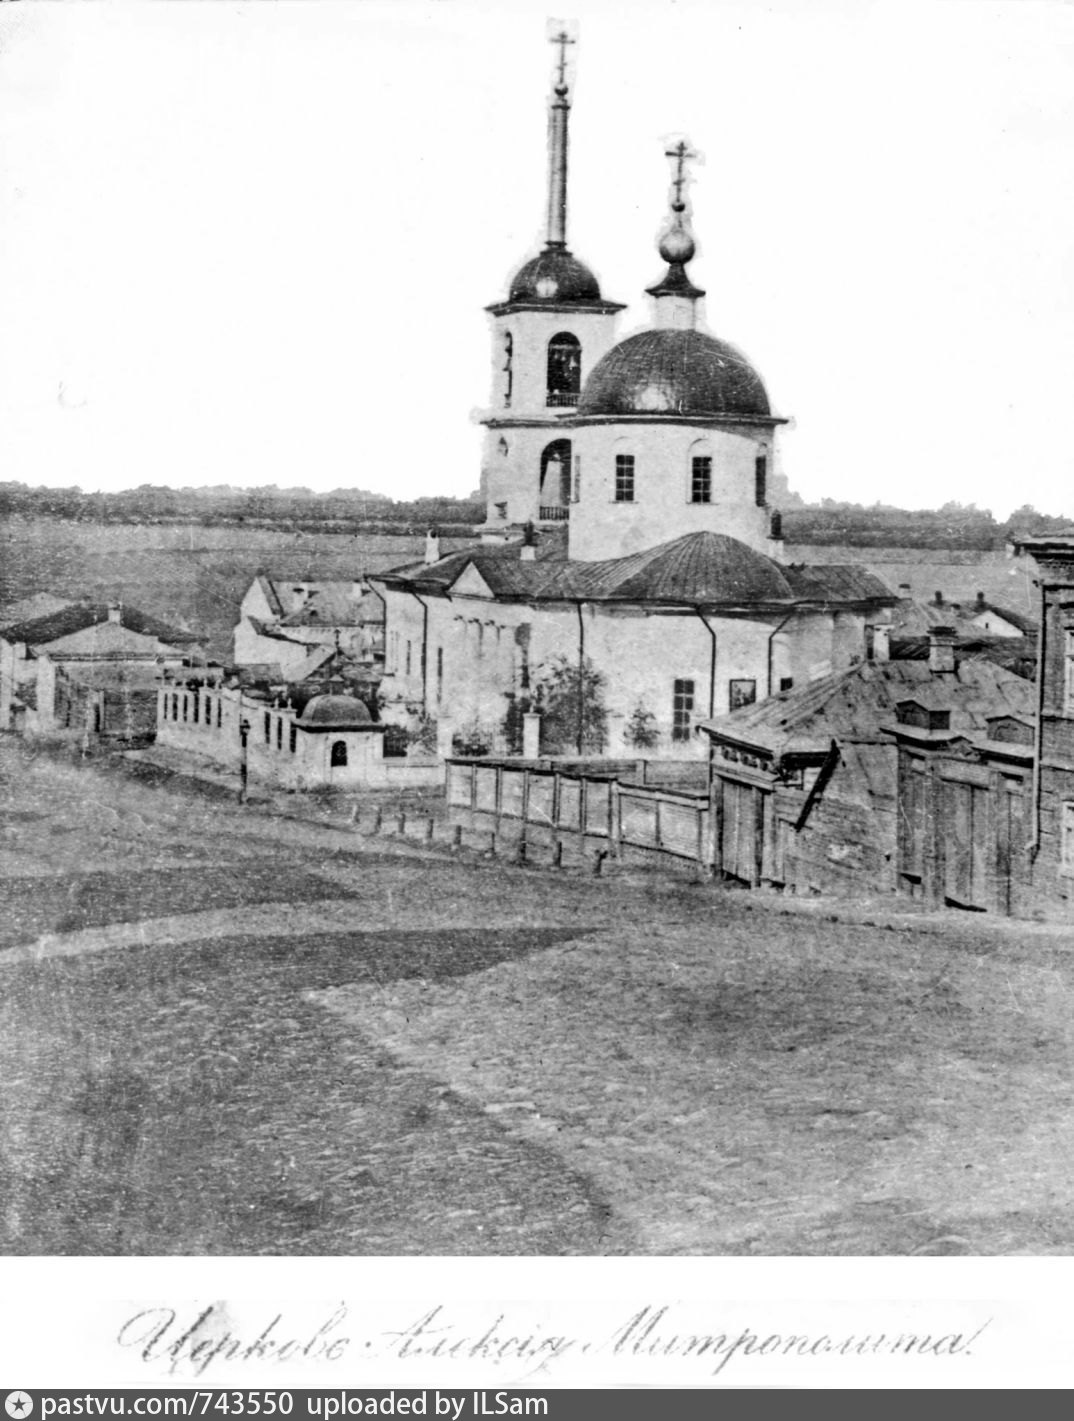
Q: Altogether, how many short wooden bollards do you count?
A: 9